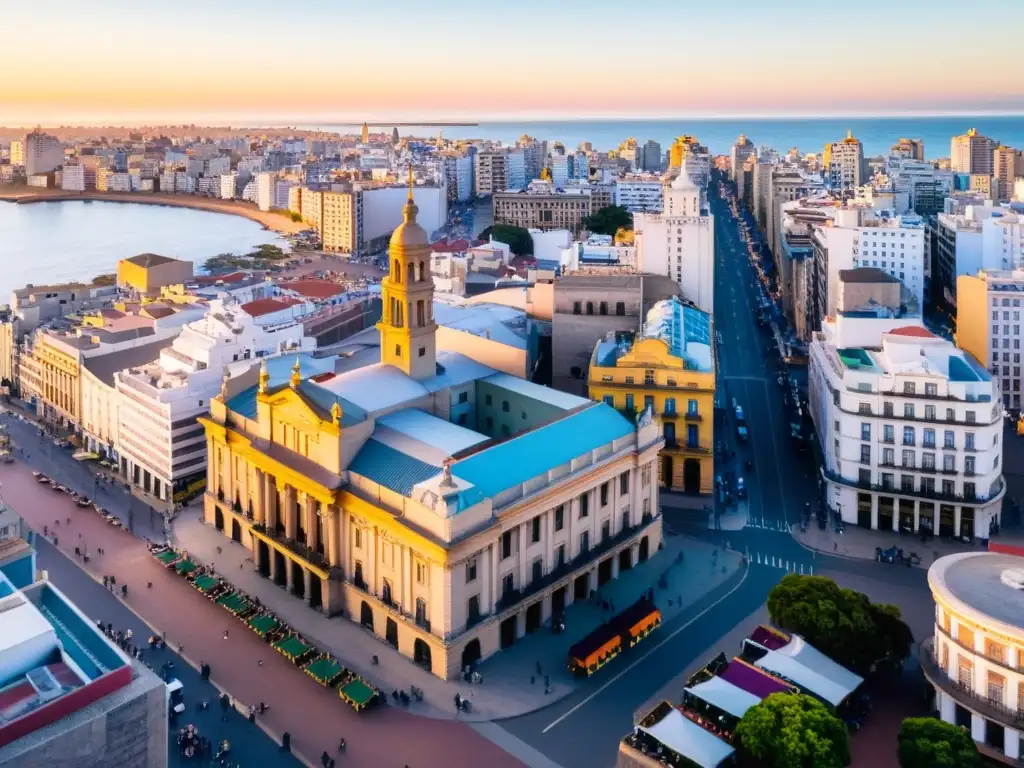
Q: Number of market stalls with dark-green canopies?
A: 8